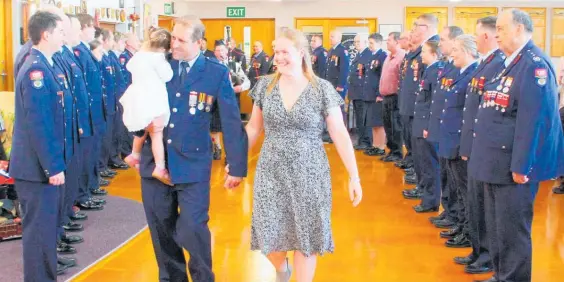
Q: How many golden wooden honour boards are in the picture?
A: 4